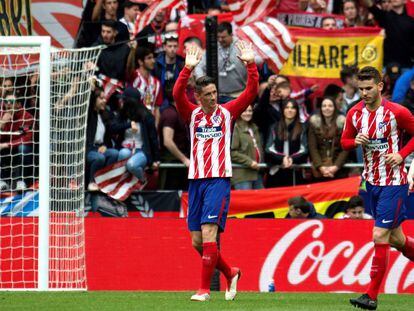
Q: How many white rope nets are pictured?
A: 1